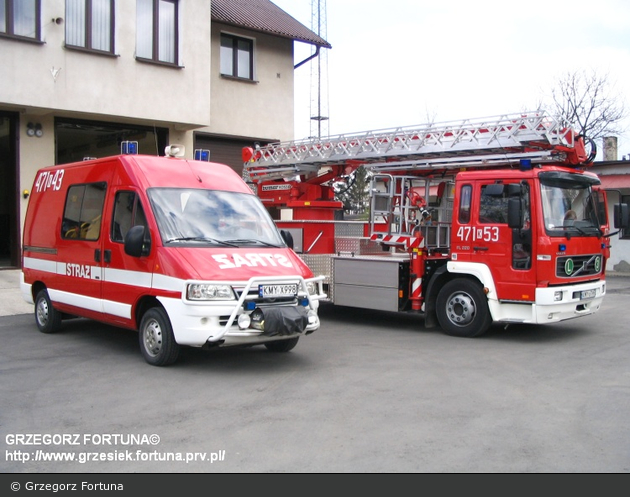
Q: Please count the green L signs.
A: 1